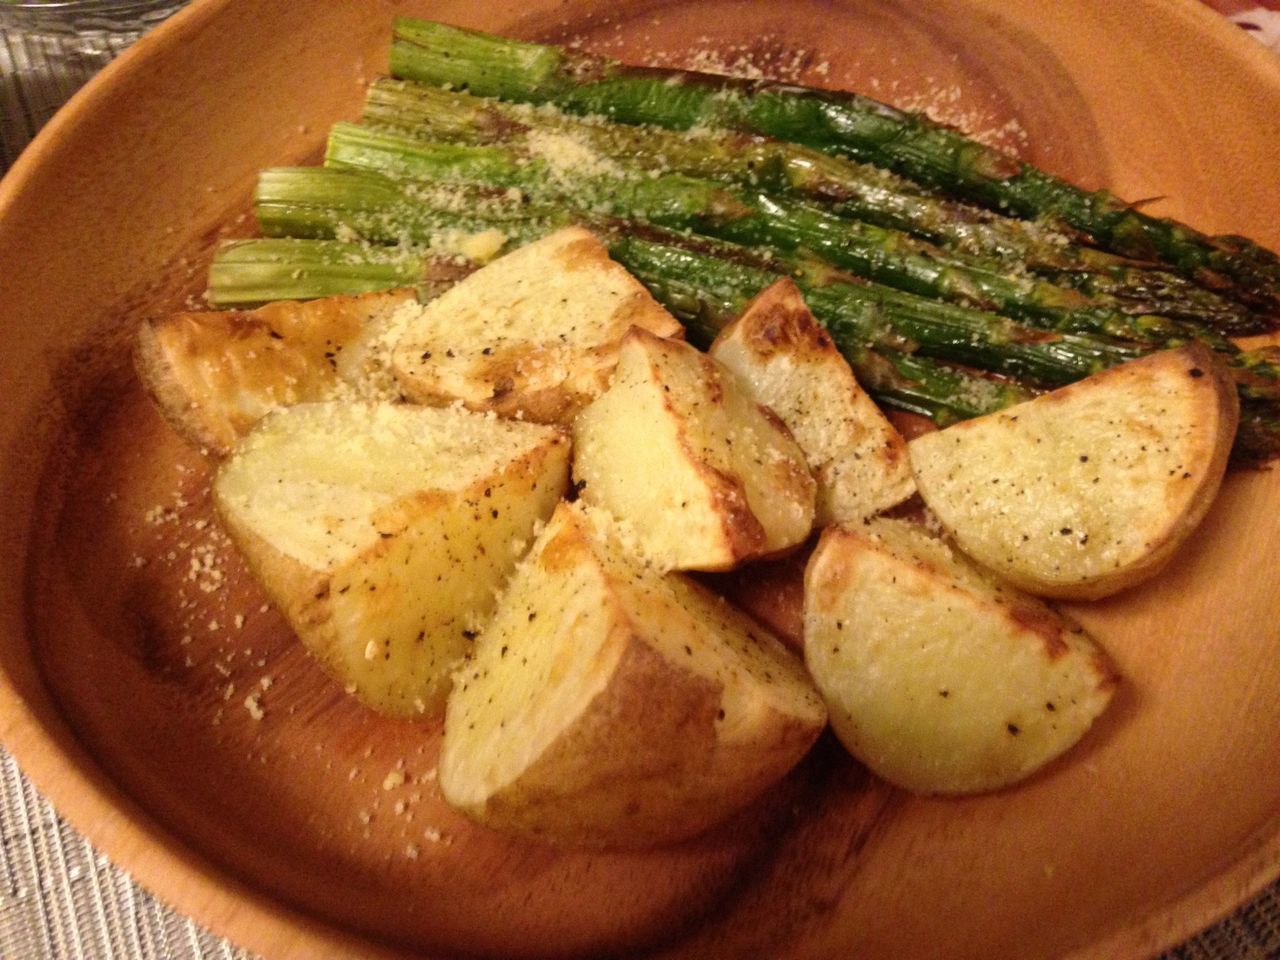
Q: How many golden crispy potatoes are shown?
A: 8